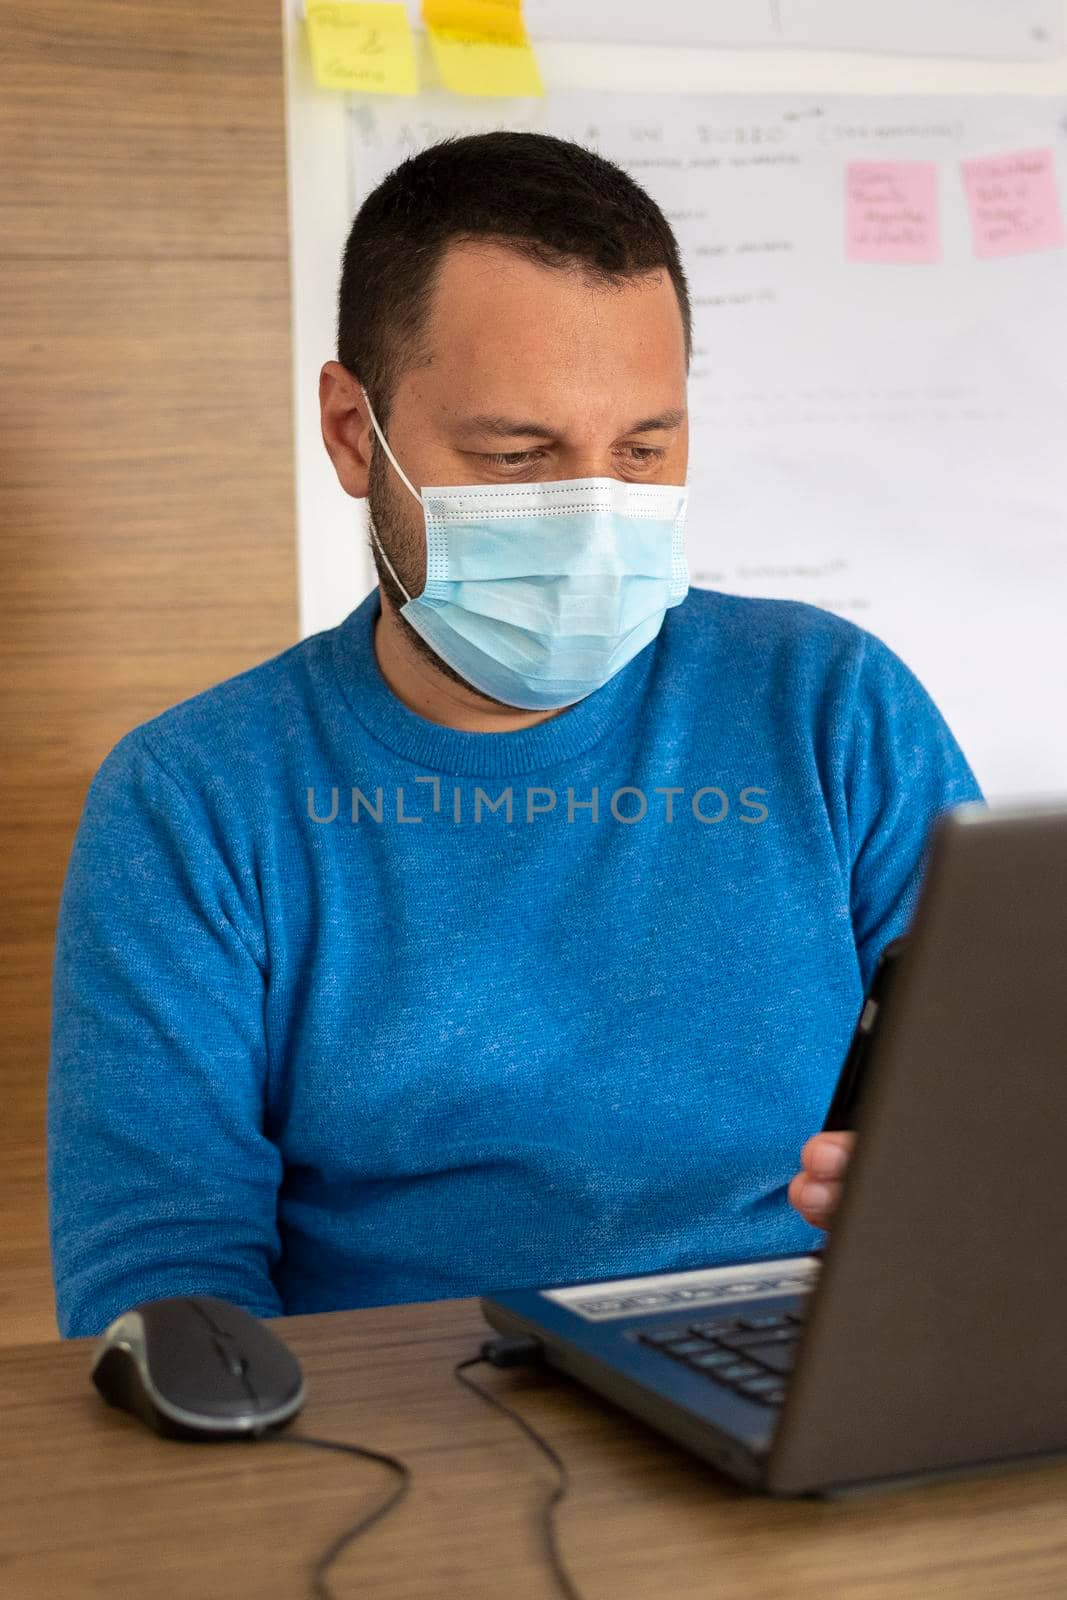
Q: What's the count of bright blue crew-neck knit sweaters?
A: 1